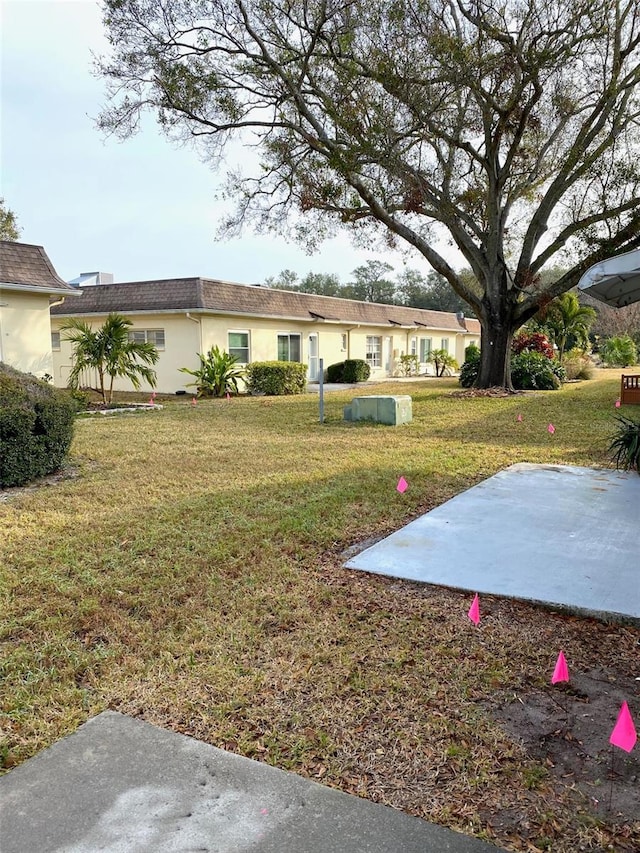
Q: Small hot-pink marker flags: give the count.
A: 11